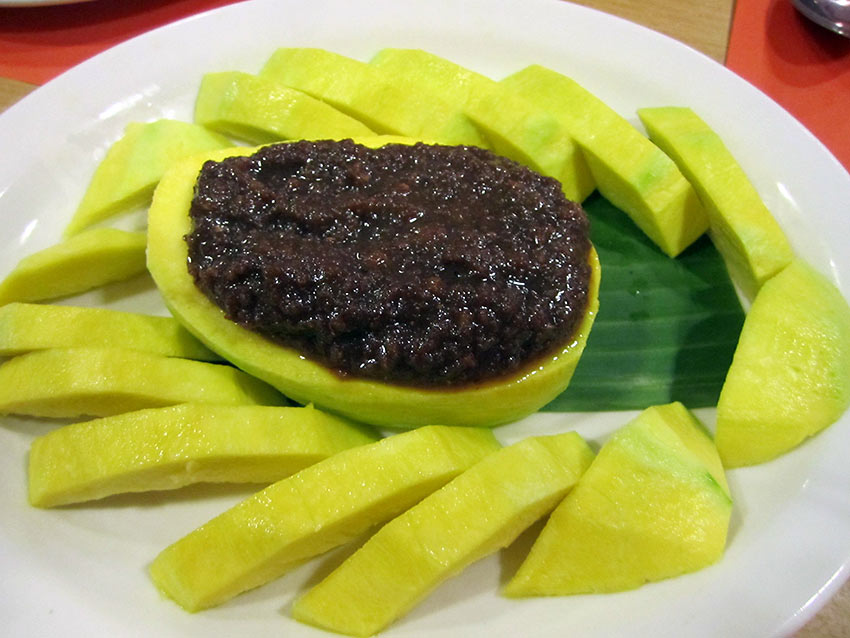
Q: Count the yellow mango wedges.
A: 14